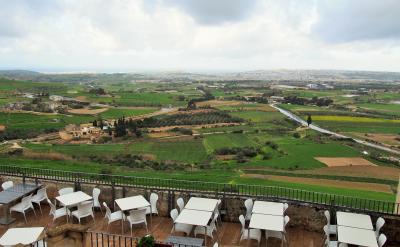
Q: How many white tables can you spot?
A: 9